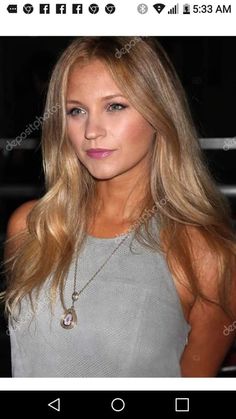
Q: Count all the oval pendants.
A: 1